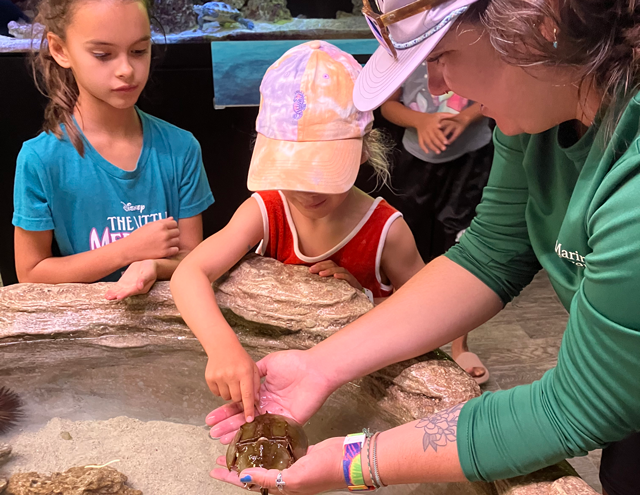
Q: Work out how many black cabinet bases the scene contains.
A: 1